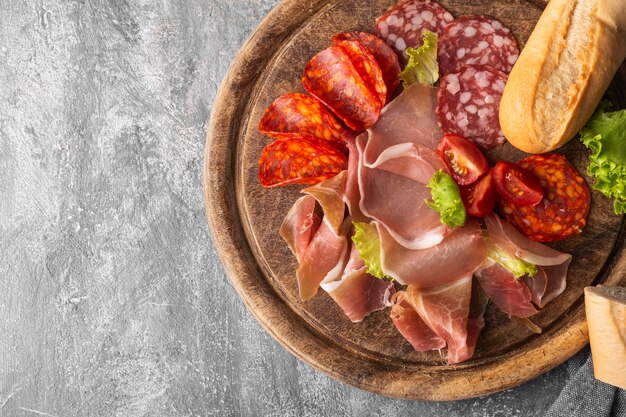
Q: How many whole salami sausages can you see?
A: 0